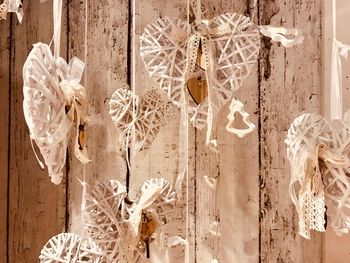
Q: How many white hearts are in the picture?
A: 6